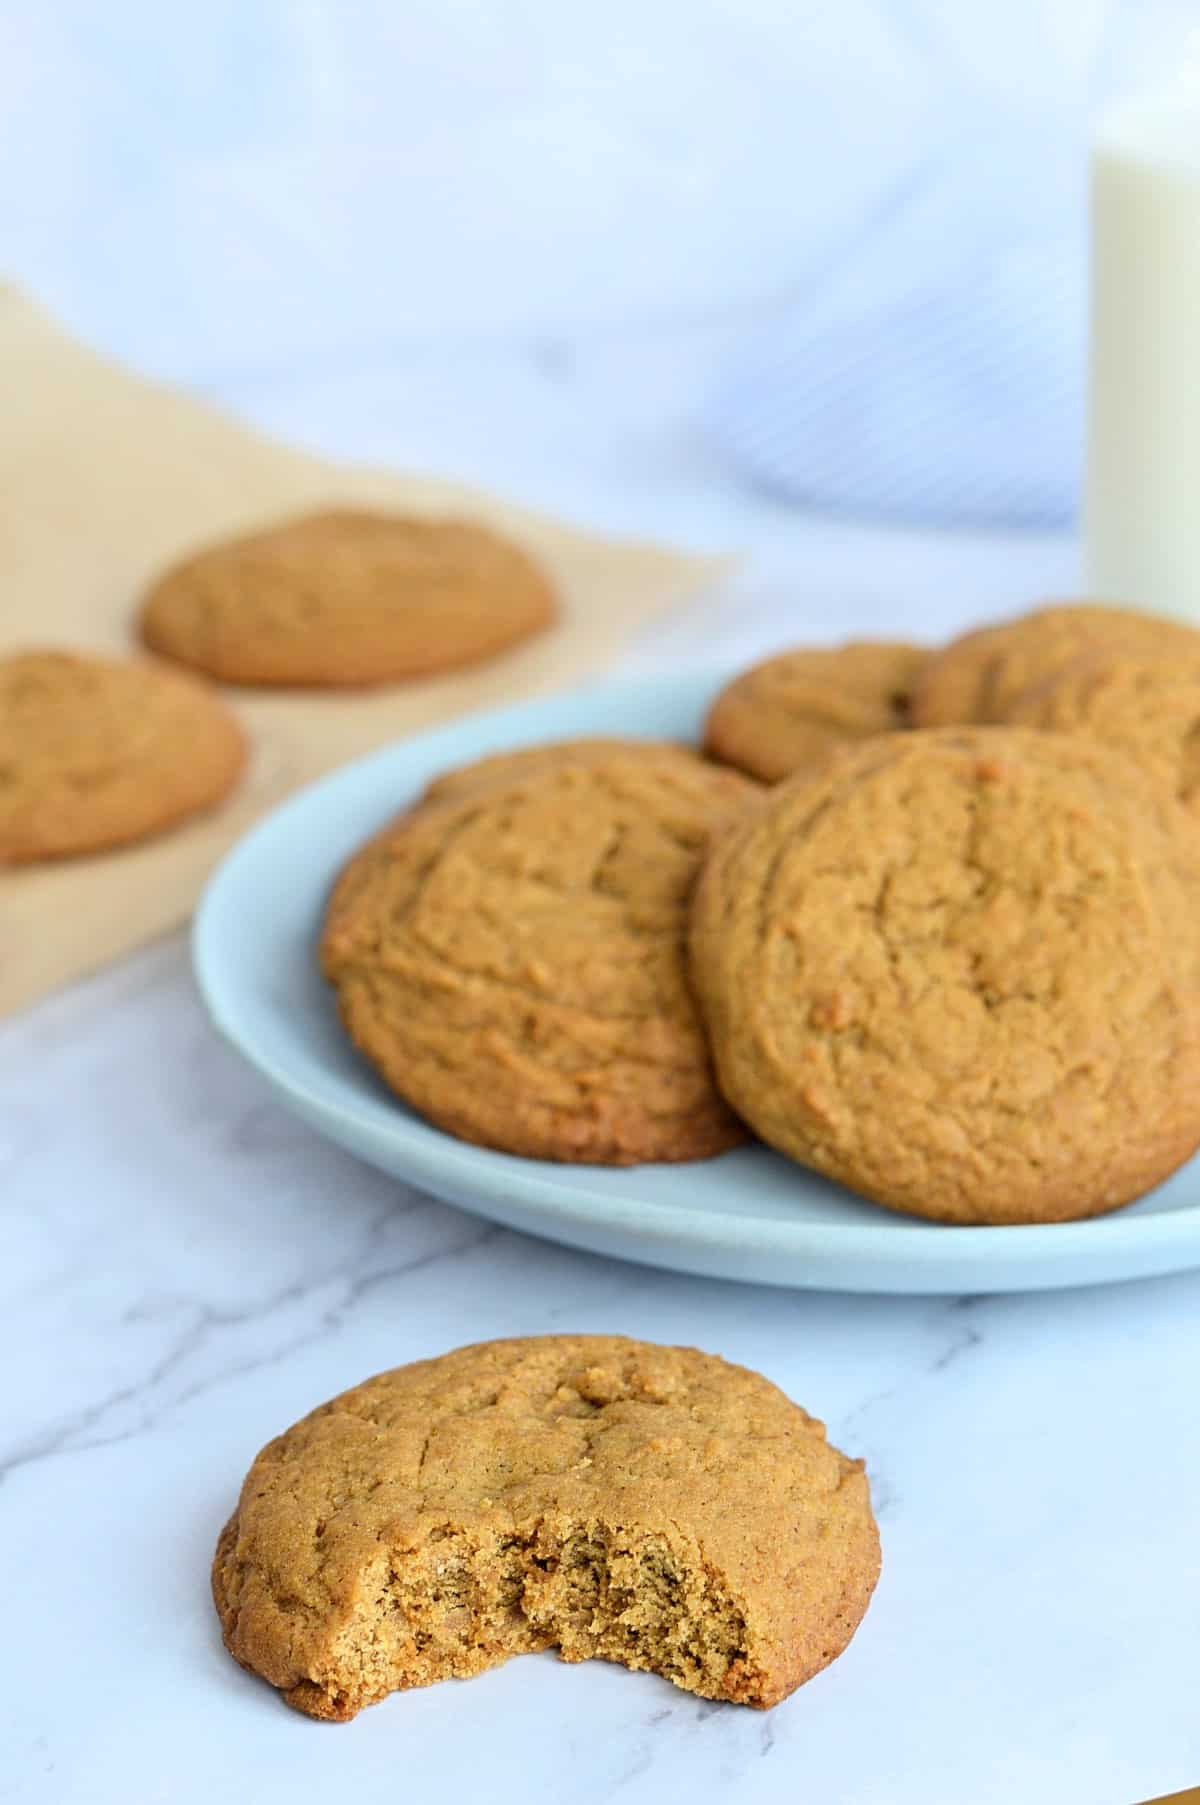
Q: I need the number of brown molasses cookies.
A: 9